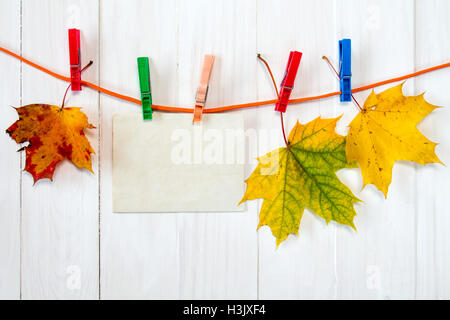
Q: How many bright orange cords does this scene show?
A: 1